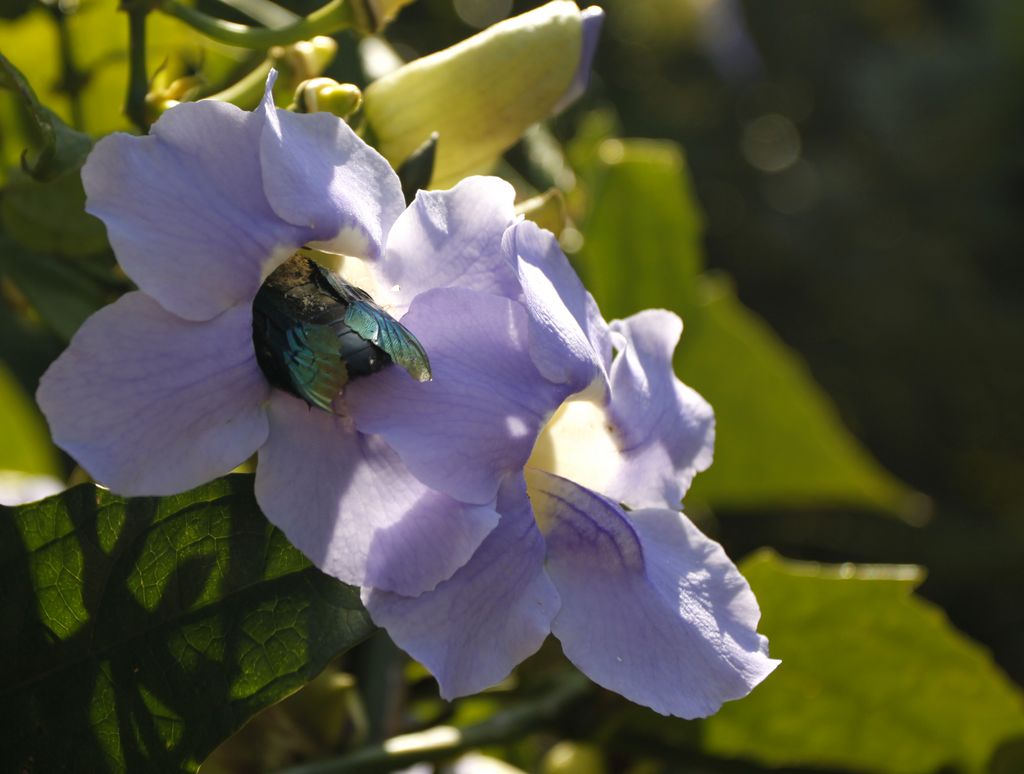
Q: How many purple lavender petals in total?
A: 10